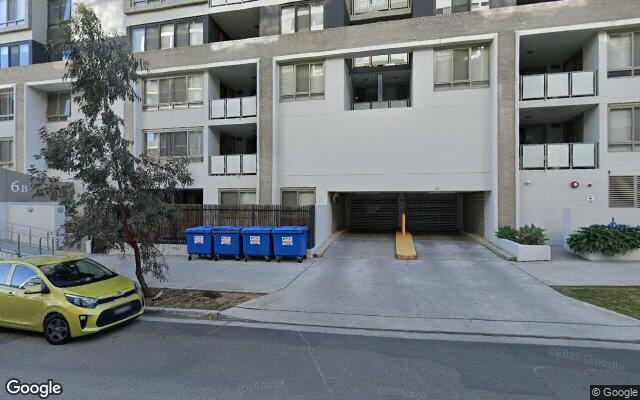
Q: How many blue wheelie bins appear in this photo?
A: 4